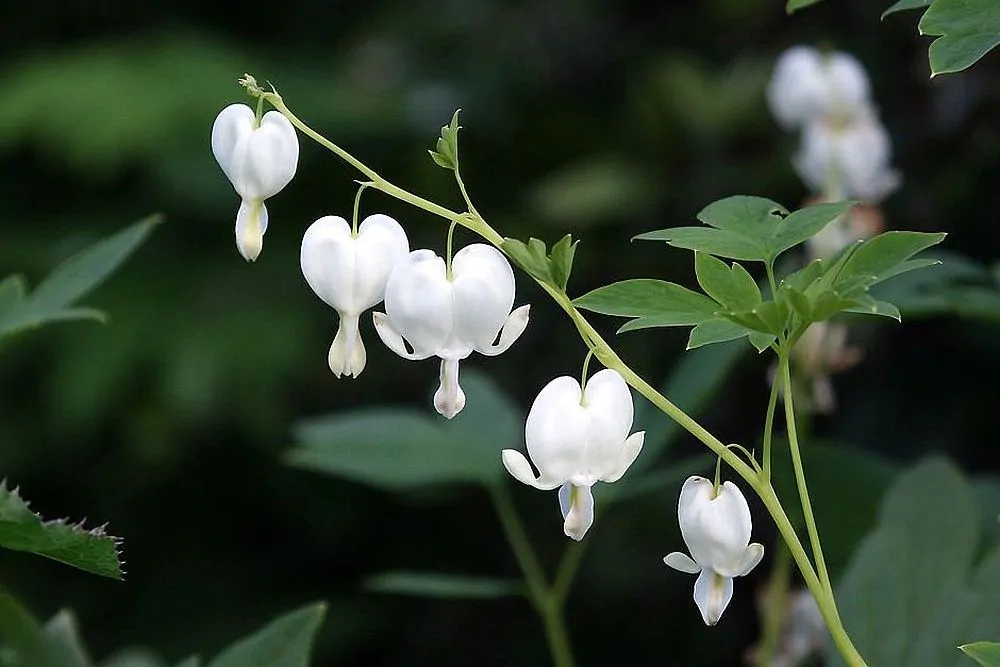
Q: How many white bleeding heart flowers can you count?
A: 5